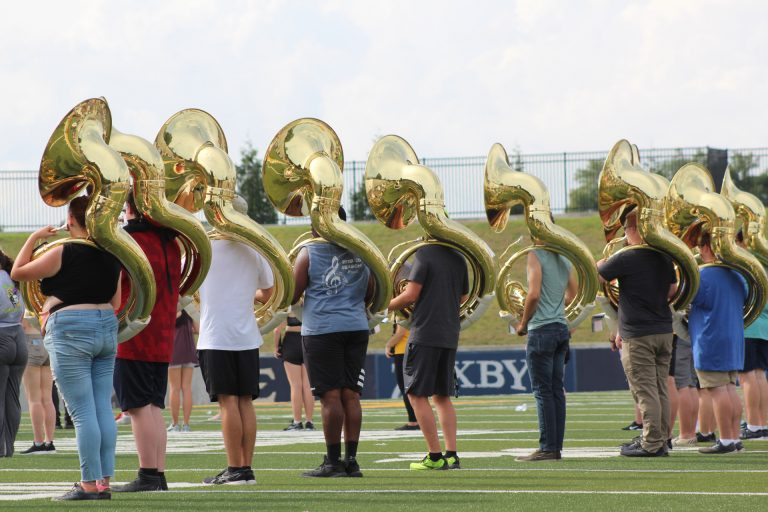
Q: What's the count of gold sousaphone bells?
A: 10